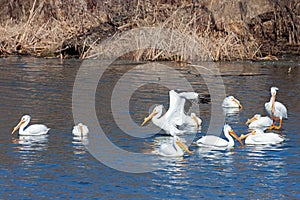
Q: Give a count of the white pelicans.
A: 10